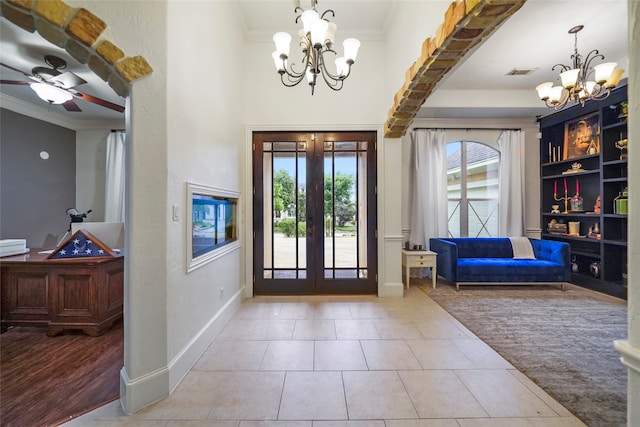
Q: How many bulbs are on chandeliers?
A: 15